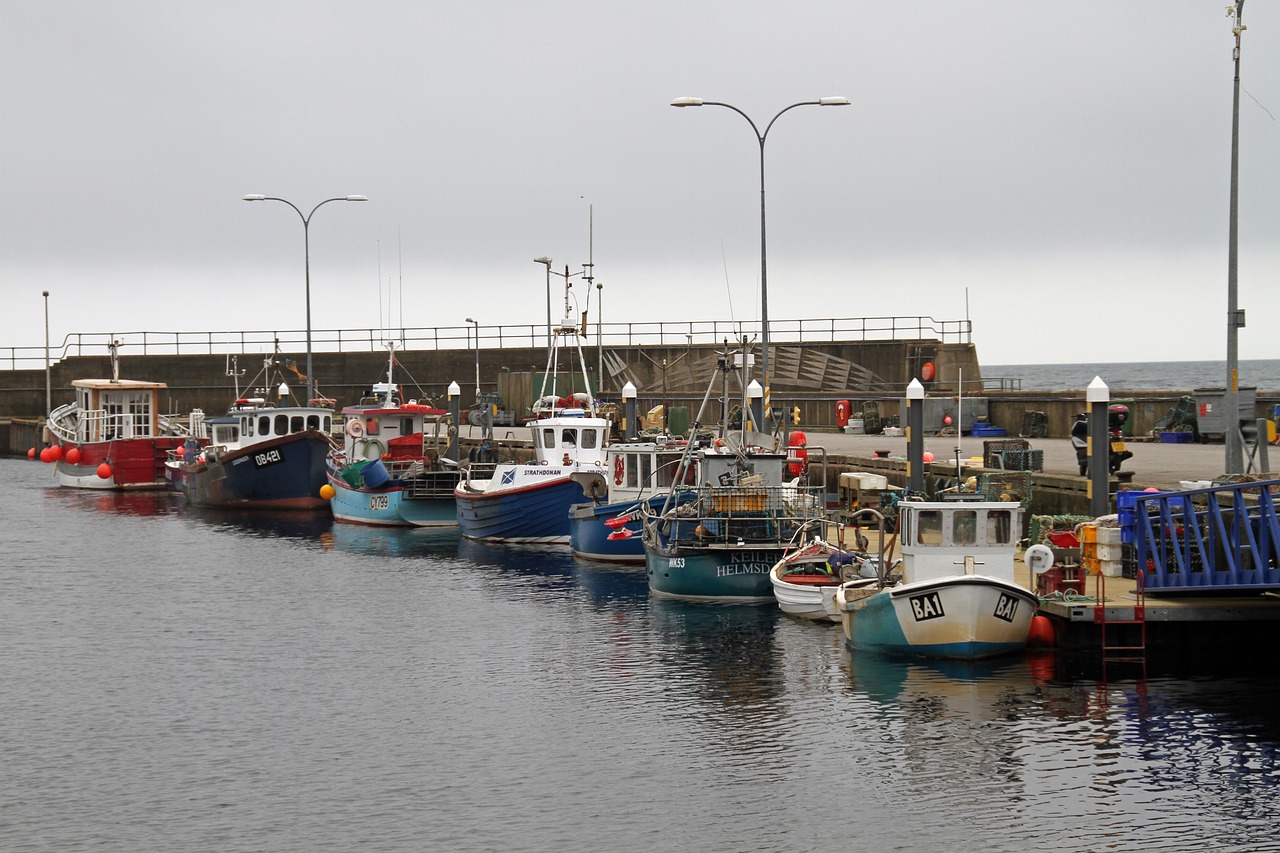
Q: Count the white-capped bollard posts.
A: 6